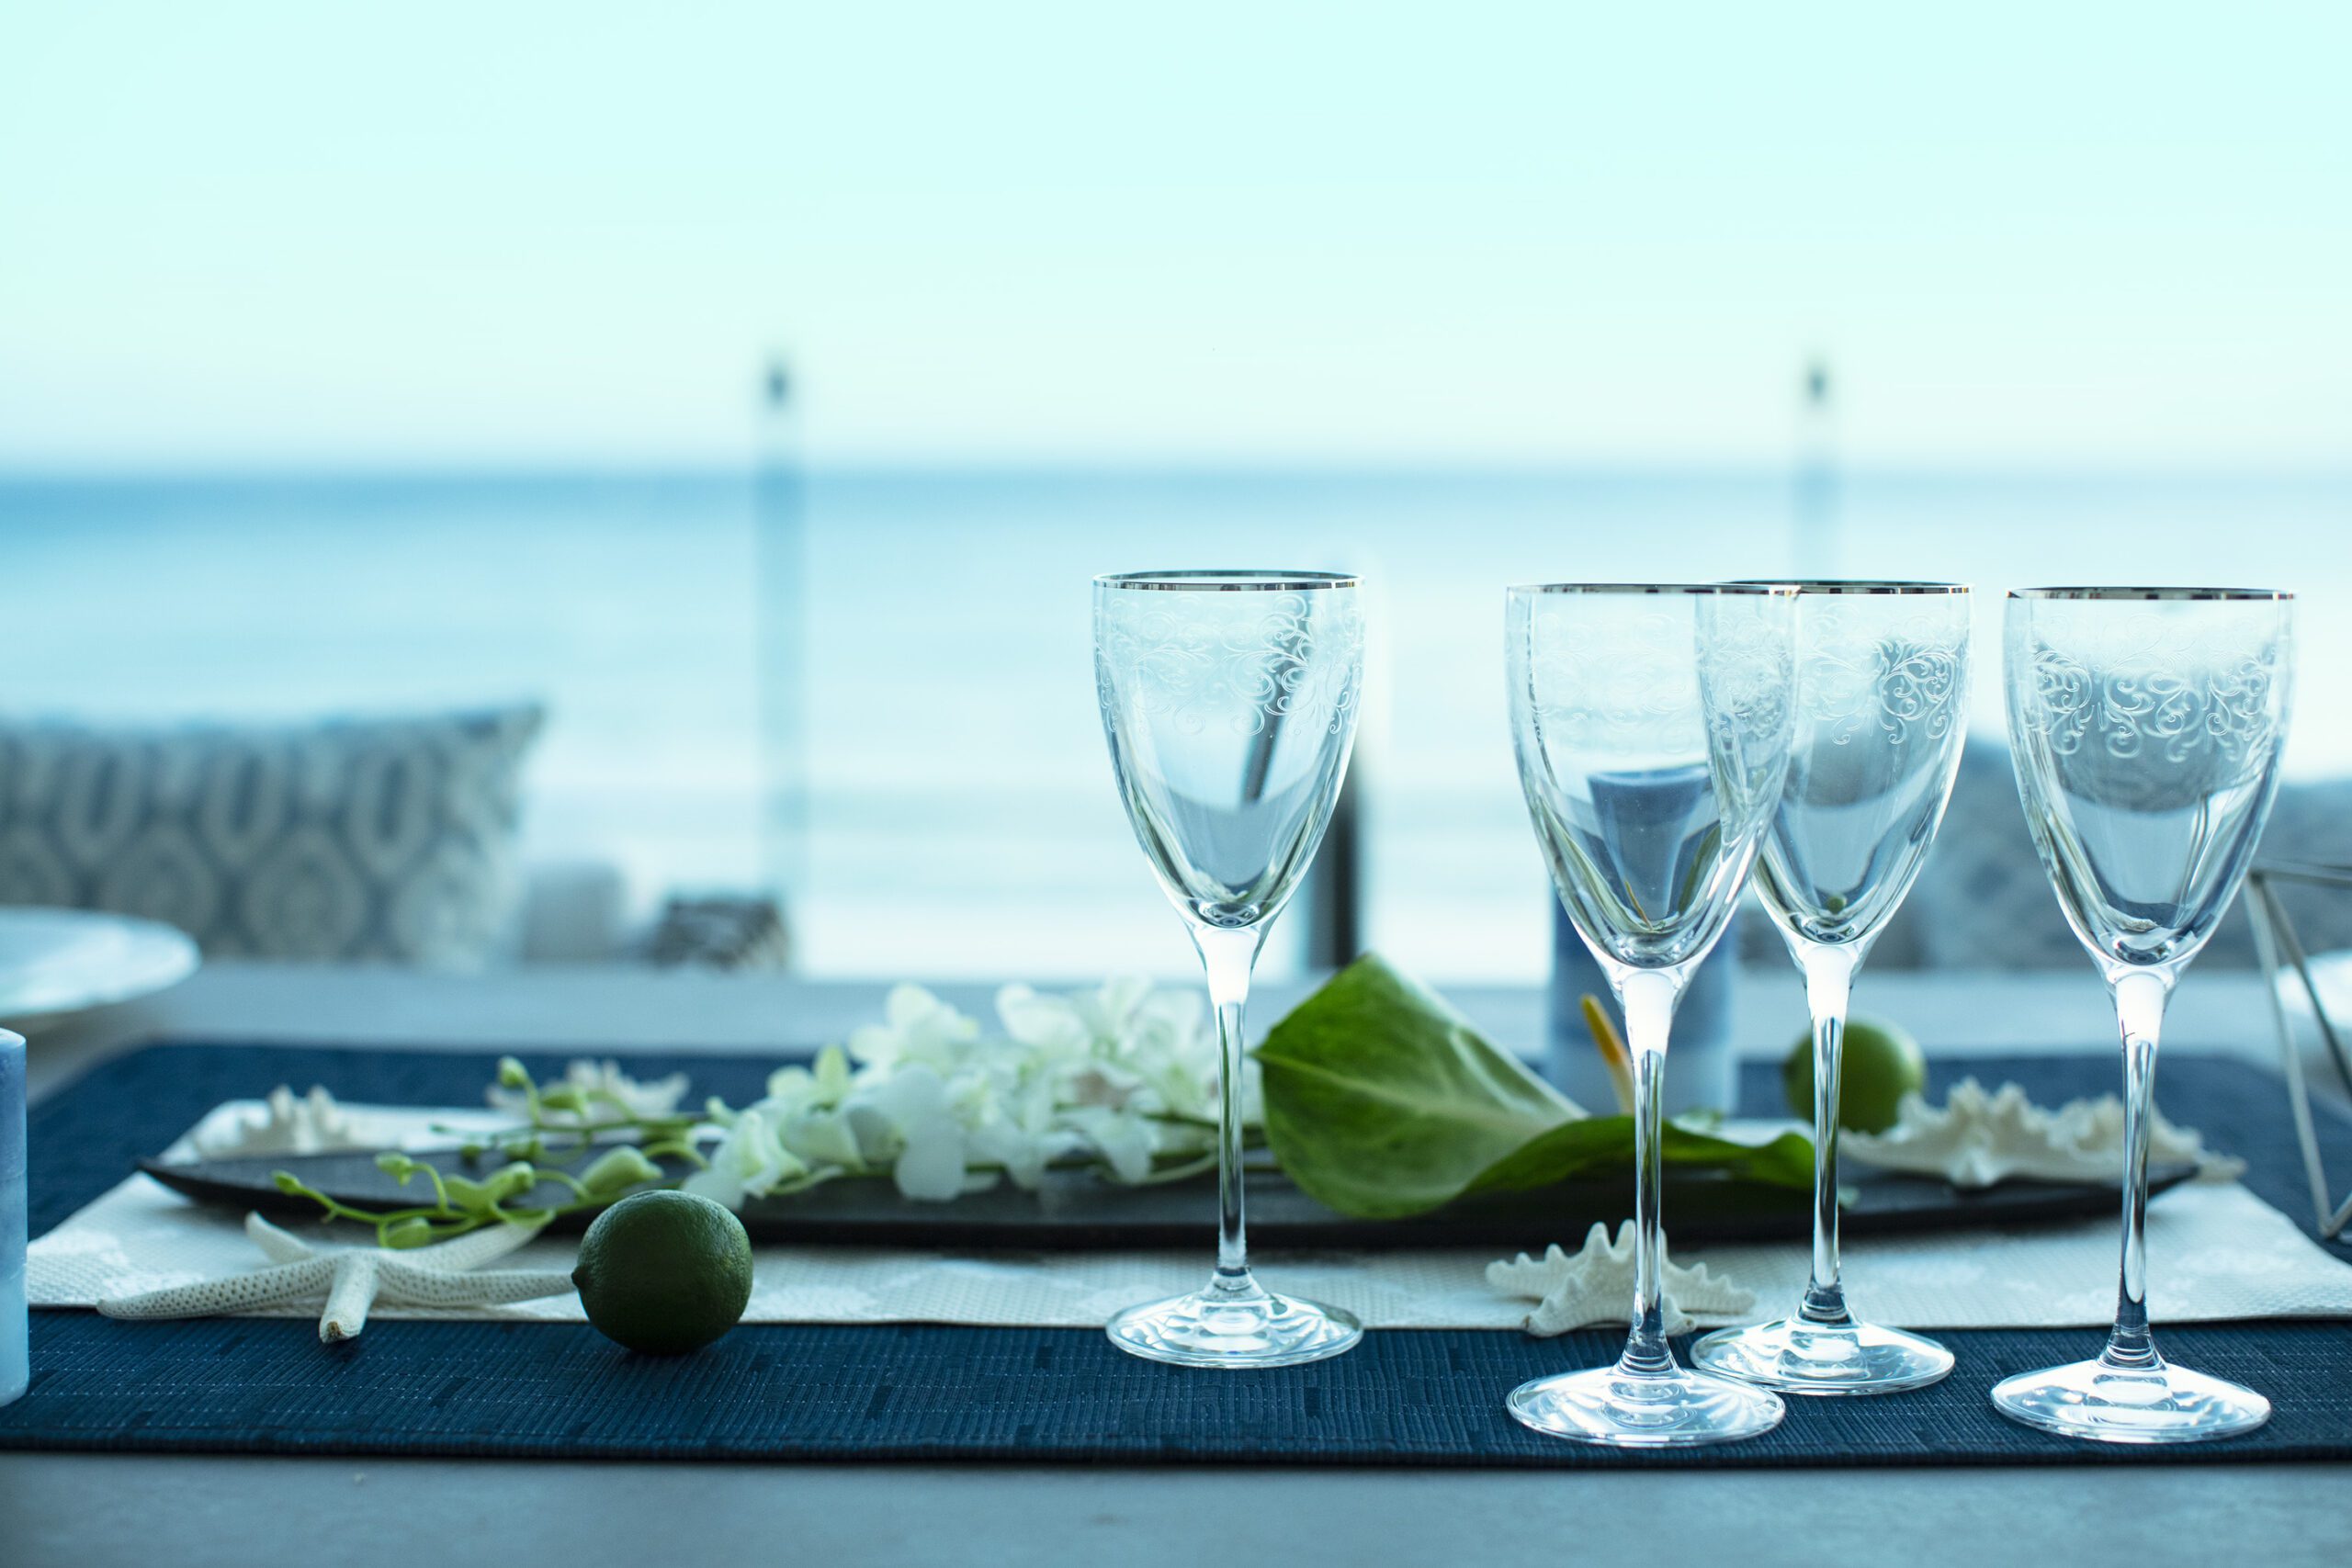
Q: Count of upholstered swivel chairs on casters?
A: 0